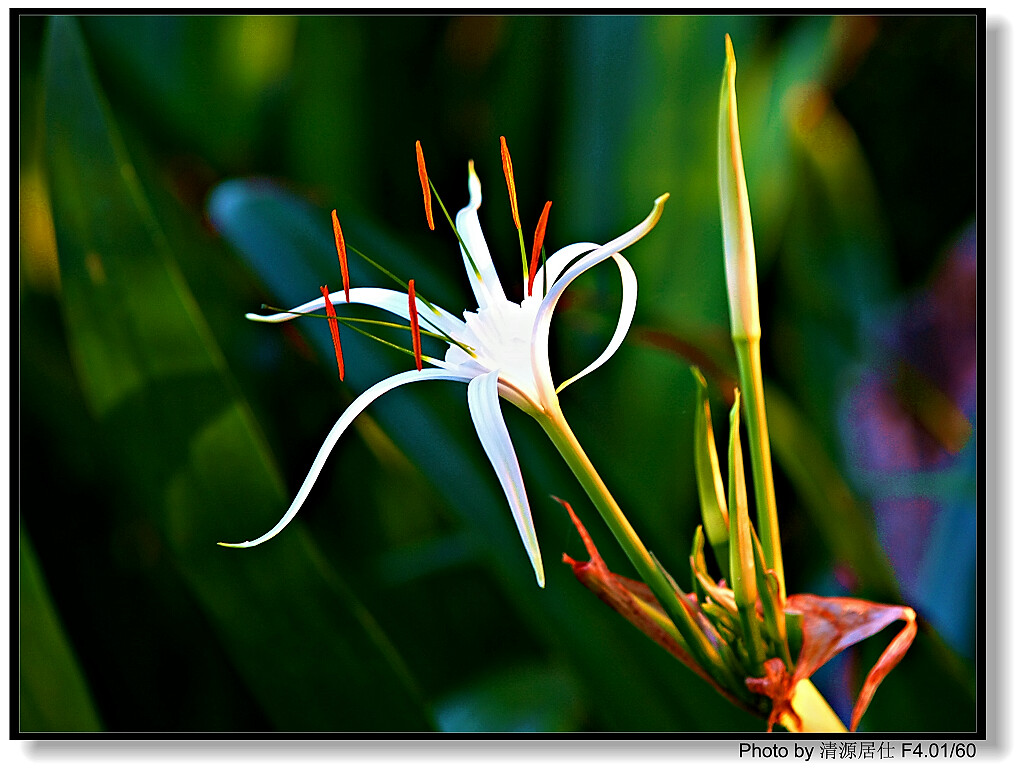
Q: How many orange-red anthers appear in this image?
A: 6